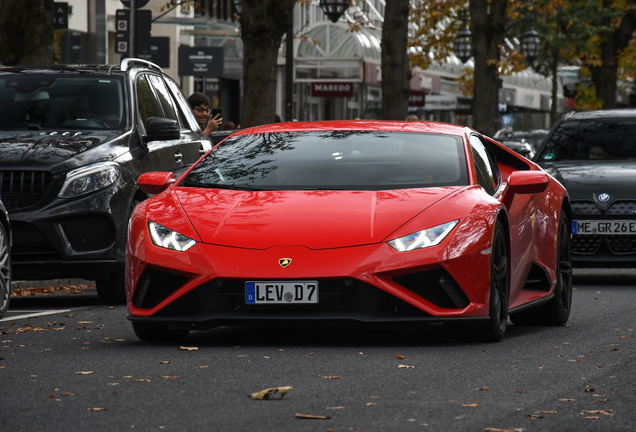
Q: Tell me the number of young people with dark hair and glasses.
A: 1